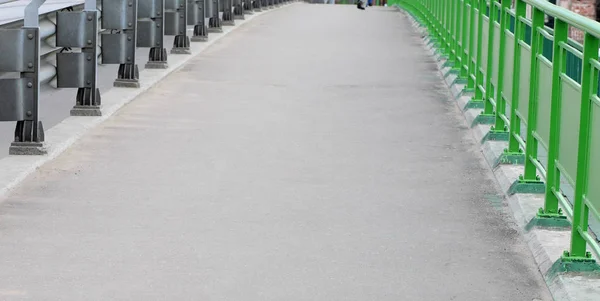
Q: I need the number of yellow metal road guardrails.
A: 0